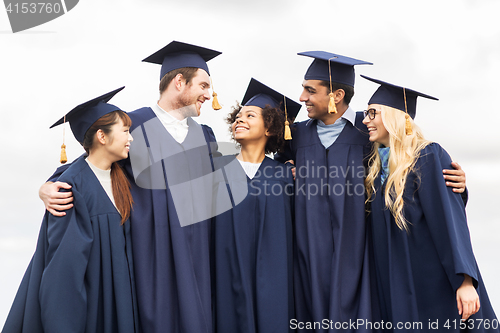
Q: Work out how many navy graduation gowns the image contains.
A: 5